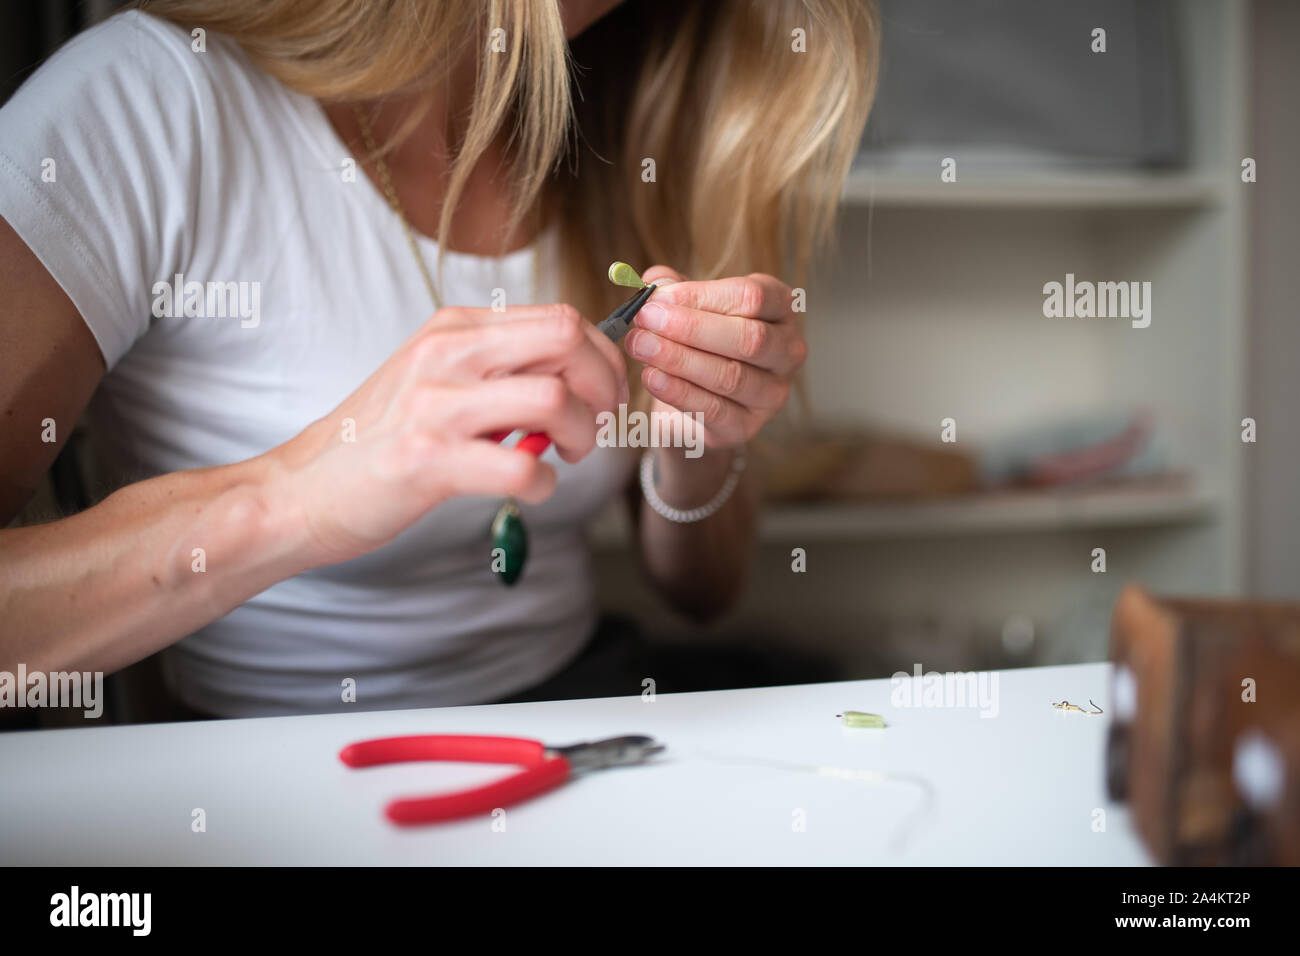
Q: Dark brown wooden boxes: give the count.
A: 1